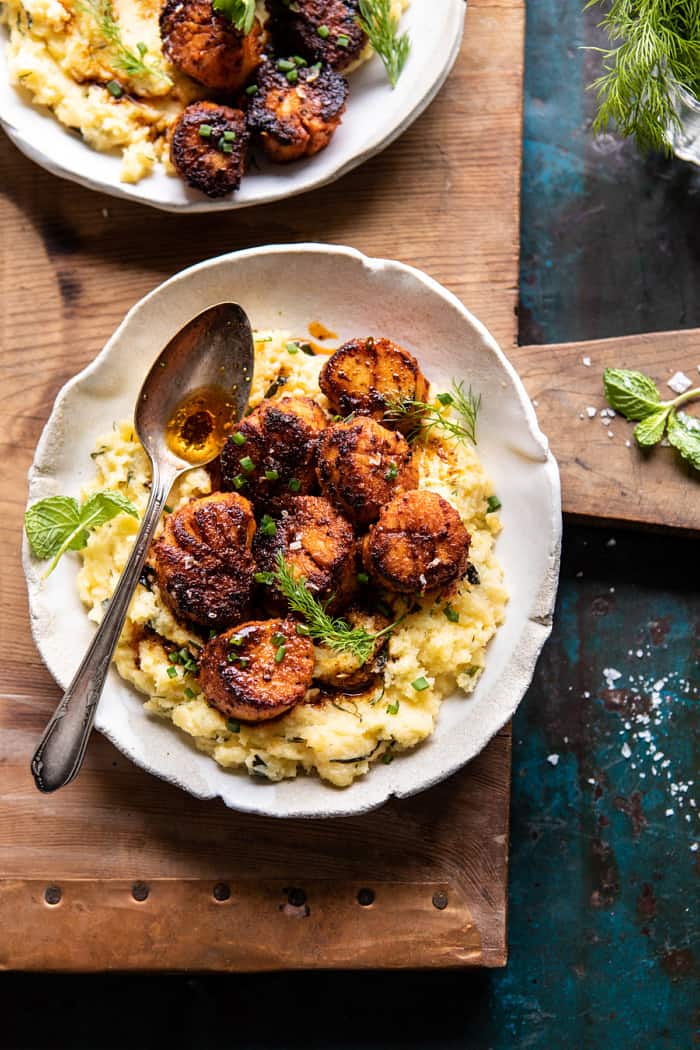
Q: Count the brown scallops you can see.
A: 11